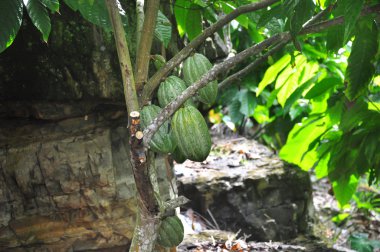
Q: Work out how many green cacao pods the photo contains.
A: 6